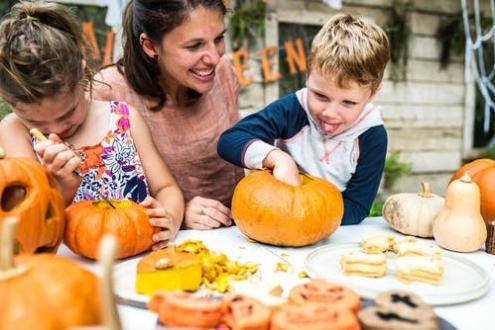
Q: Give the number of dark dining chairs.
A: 0